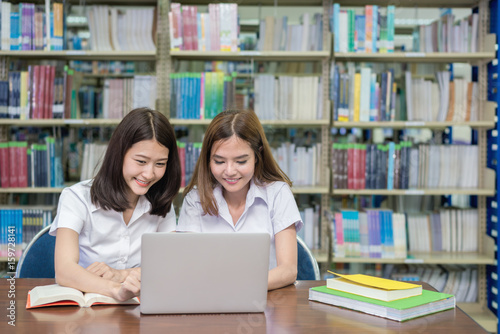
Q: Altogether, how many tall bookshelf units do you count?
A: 3